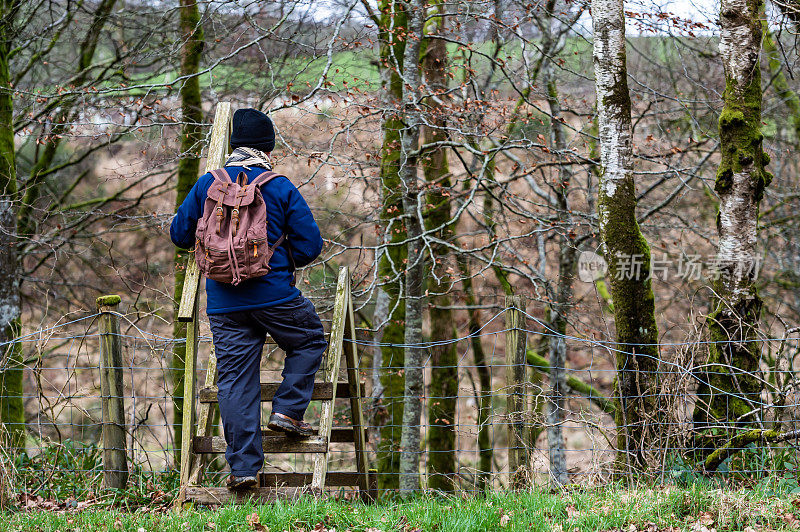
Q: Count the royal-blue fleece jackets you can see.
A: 1